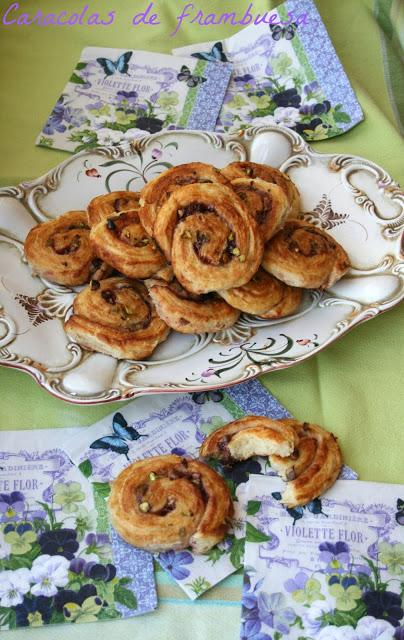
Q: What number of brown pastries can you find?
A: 13